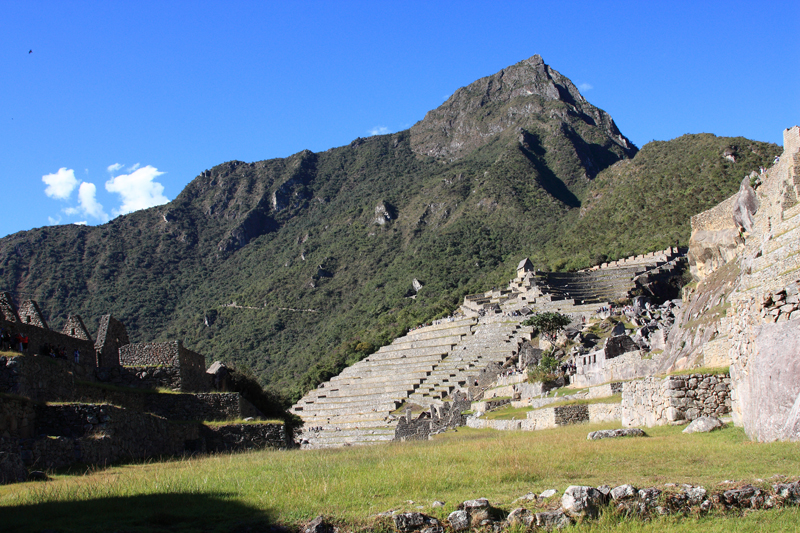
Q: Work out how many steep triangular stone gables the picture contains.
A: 4